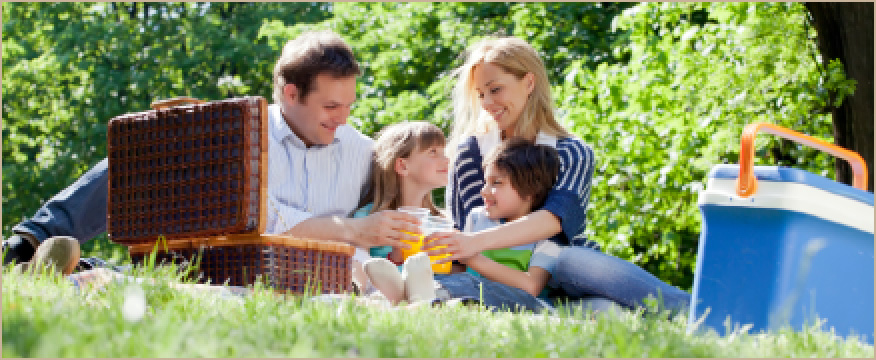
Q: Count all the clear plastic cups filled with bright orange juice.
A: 2